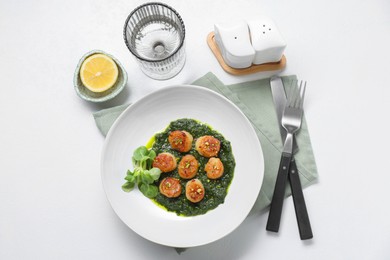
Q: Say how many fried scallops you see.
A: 7